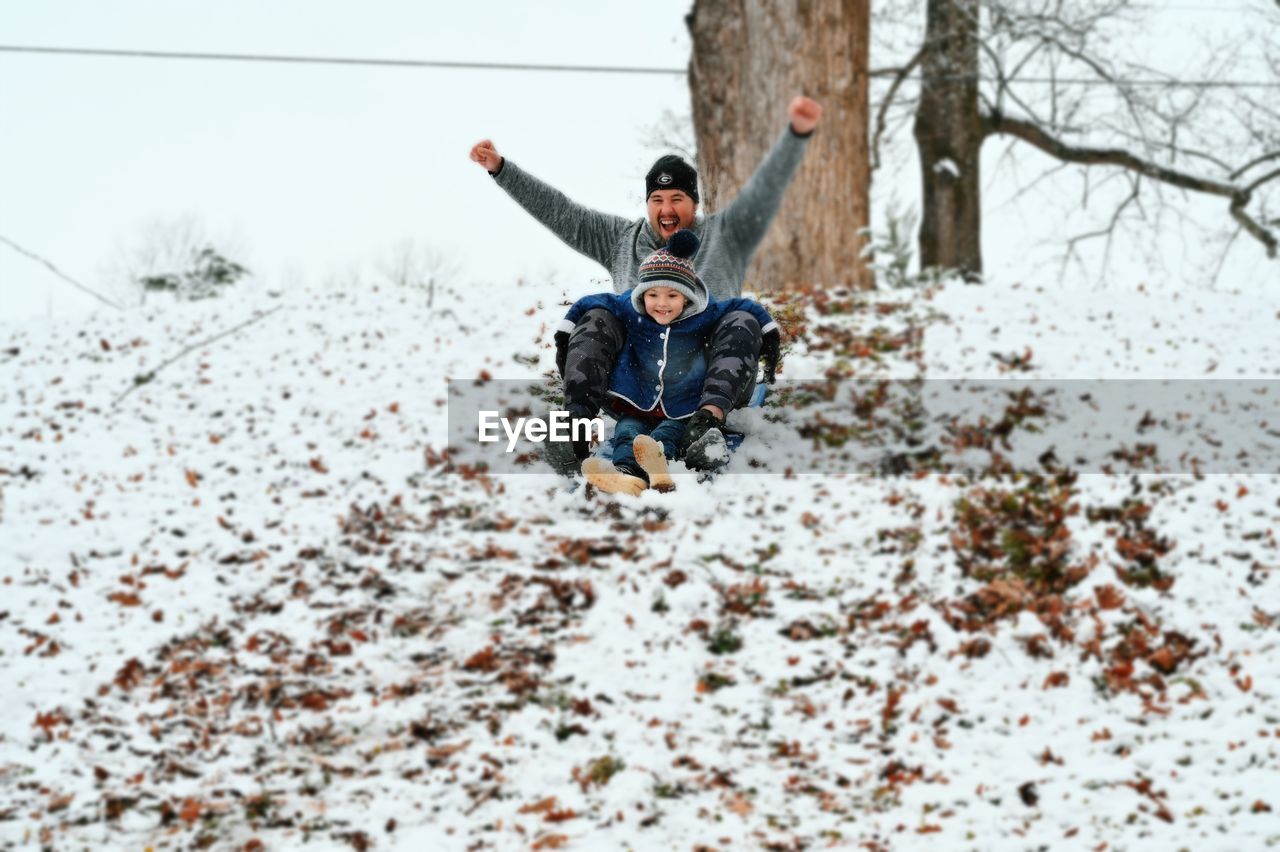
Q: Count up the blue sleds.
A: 1